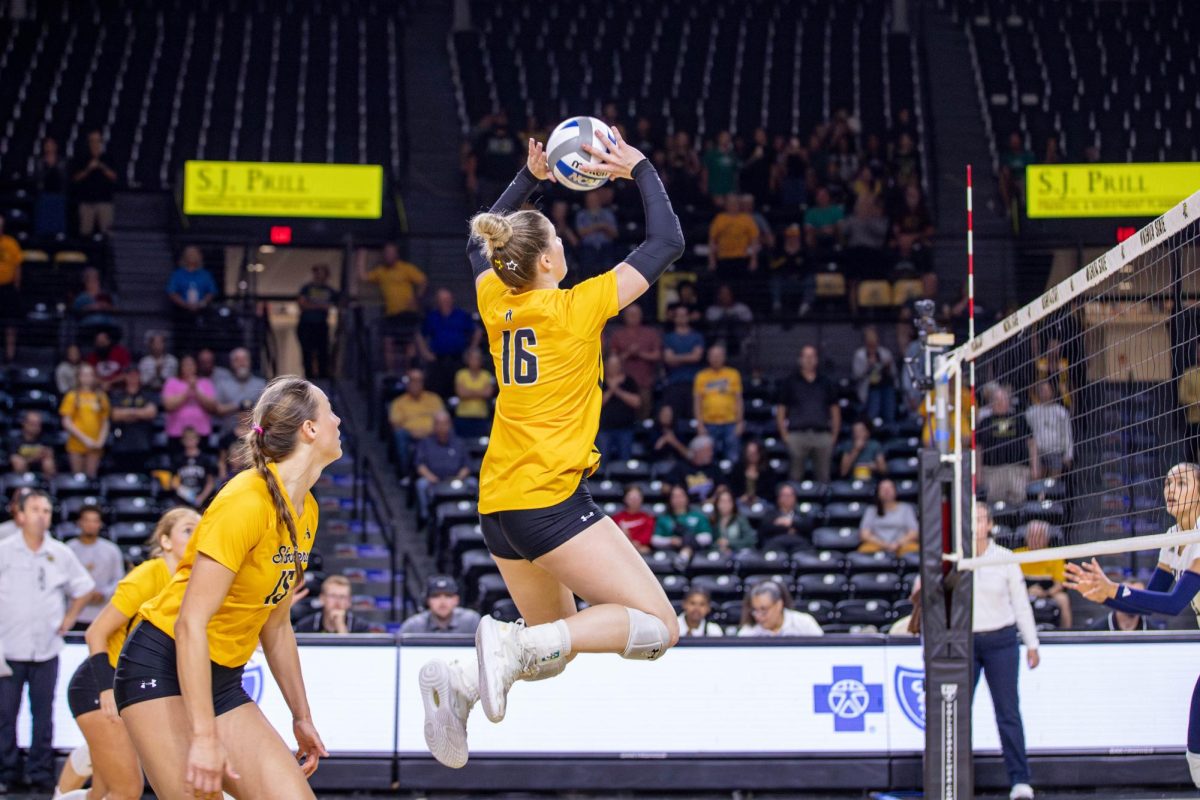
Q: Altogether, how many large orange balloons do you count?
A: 0